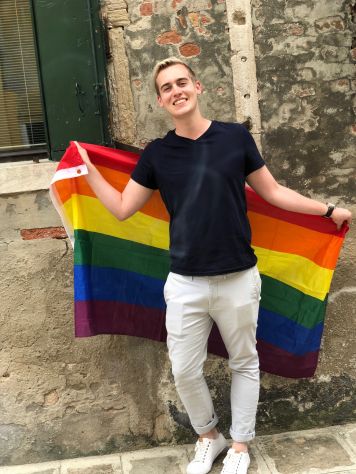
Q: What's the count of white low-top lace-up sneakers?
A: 2